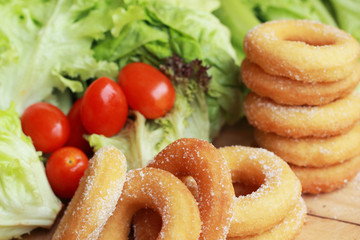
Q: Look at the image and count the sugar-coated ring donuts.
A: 10